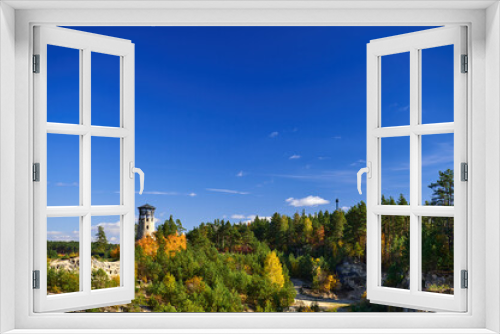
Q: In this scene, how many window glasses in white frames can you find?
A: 12